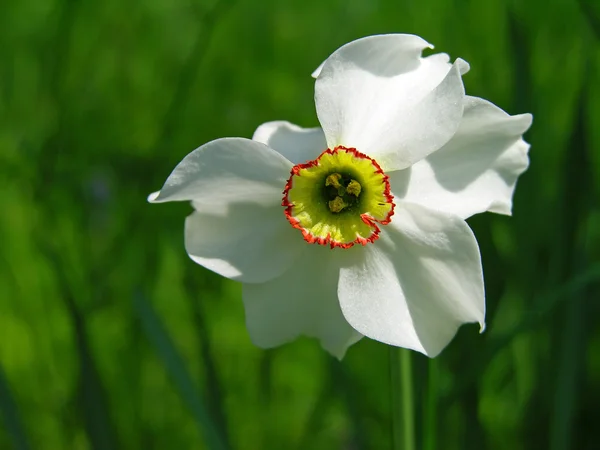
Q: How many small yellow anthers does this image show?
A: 3